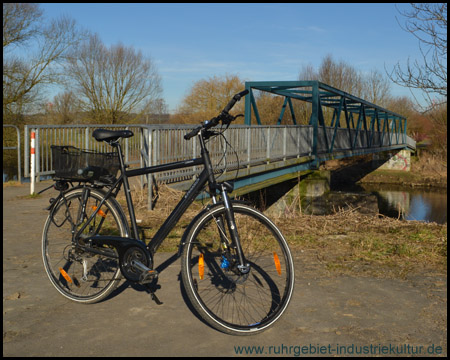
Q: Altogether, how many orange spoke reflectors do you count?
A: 4